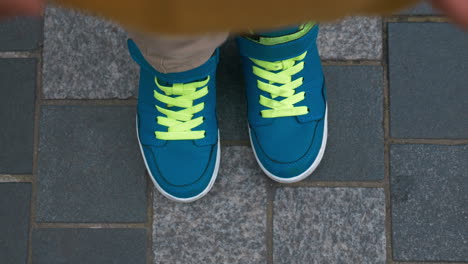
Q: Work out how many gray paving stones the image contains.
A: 14